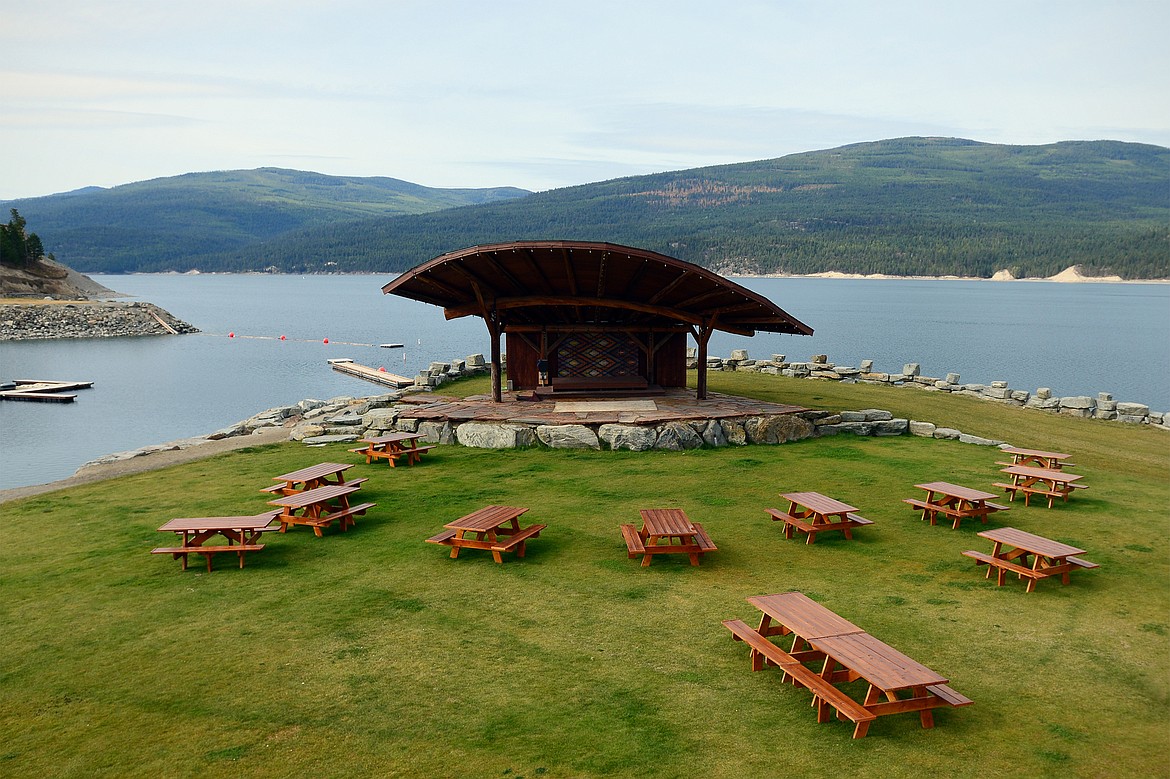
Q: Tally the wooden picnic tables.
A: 13